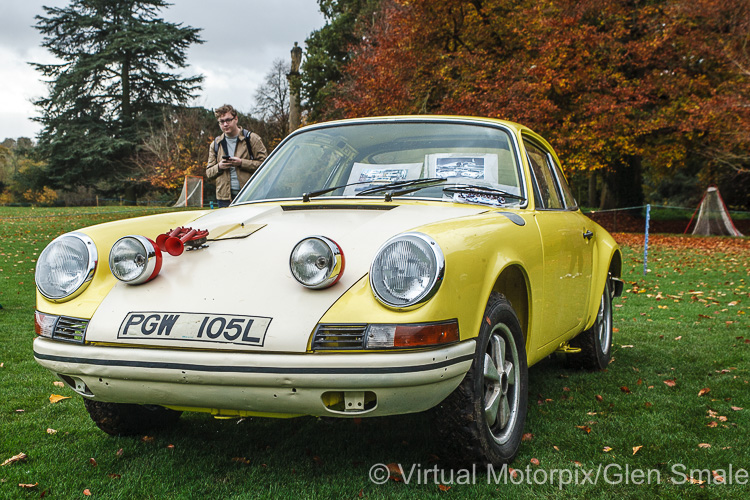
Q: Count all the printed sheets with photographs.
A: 3